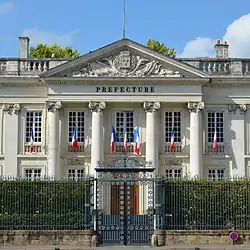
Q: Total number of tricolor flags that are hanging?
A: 7